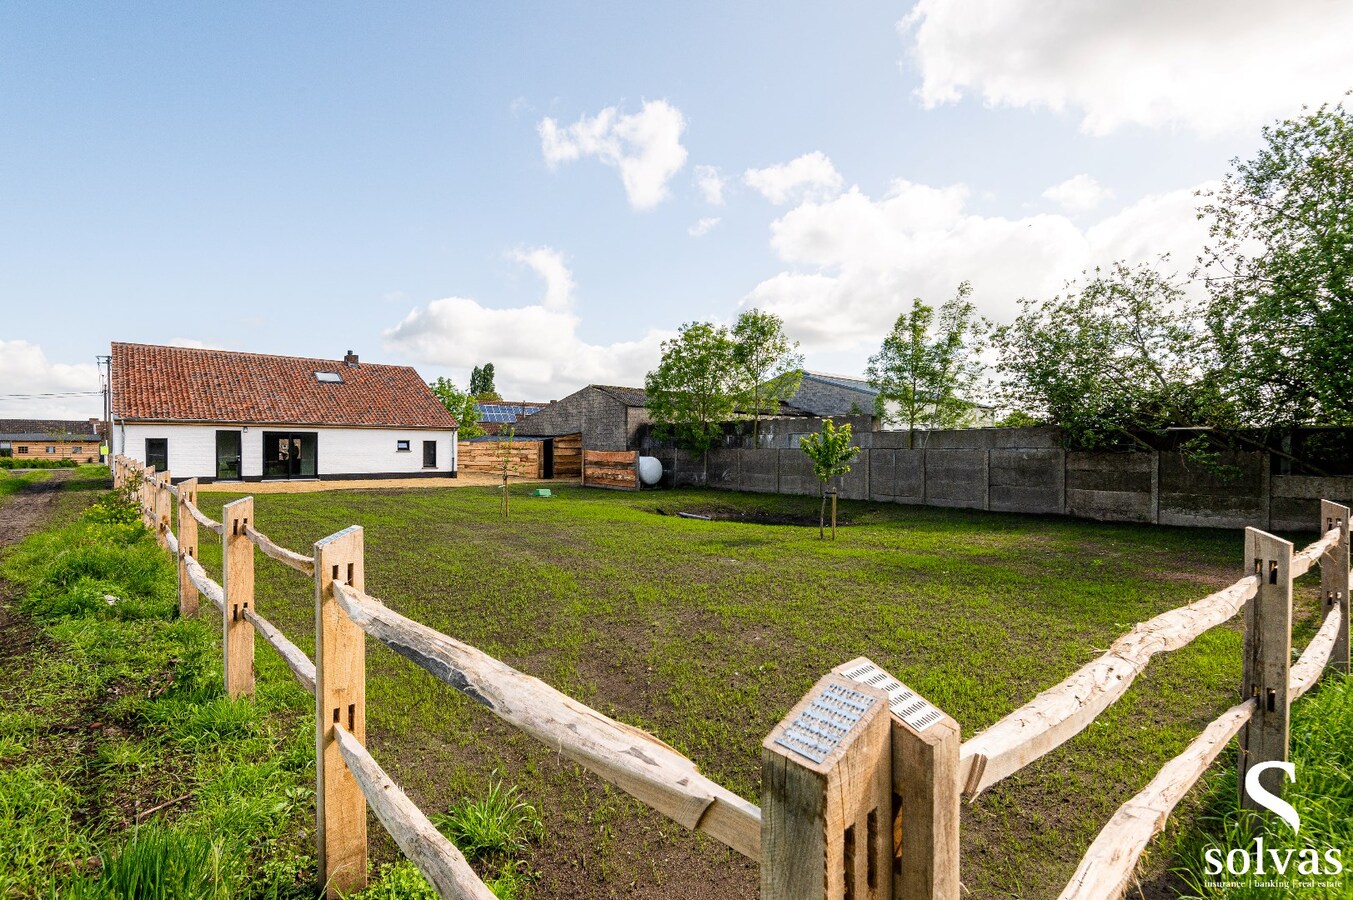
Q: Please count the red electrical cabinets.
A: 0